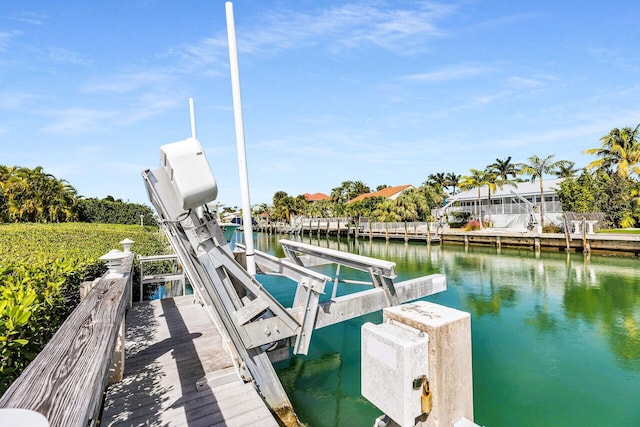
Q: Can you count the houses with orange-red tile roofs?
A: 2